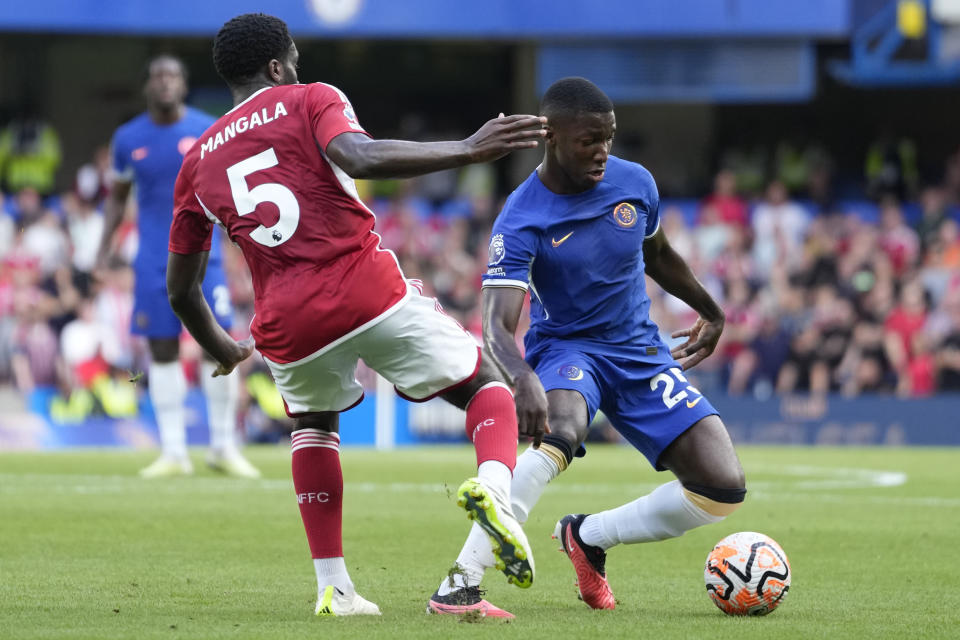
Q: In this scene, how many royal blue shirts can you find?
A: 2